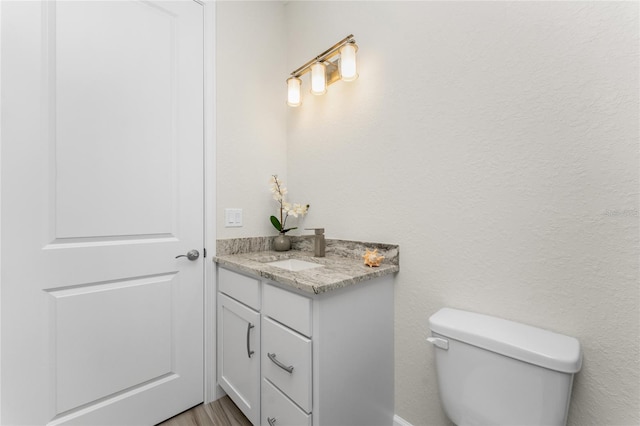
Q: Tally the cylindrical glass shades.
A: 3